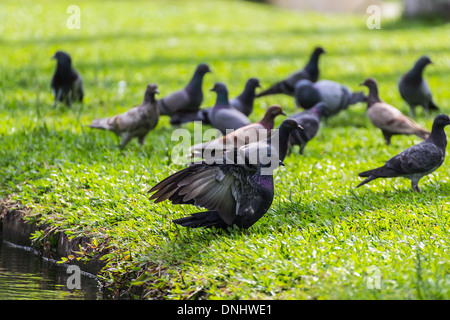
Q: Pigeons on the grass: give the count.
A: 14